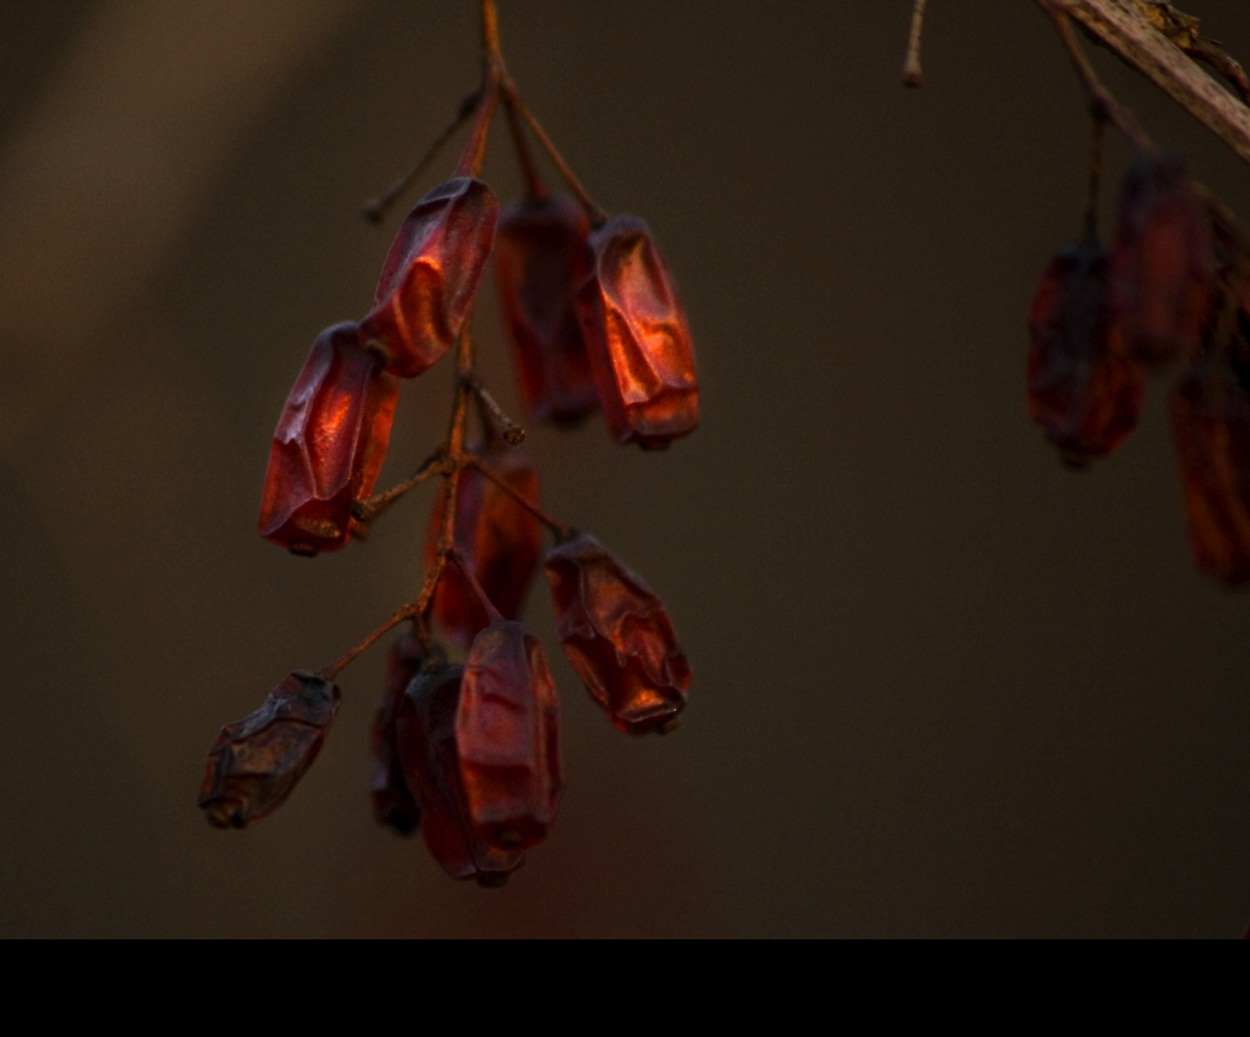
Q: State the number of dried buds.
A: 13